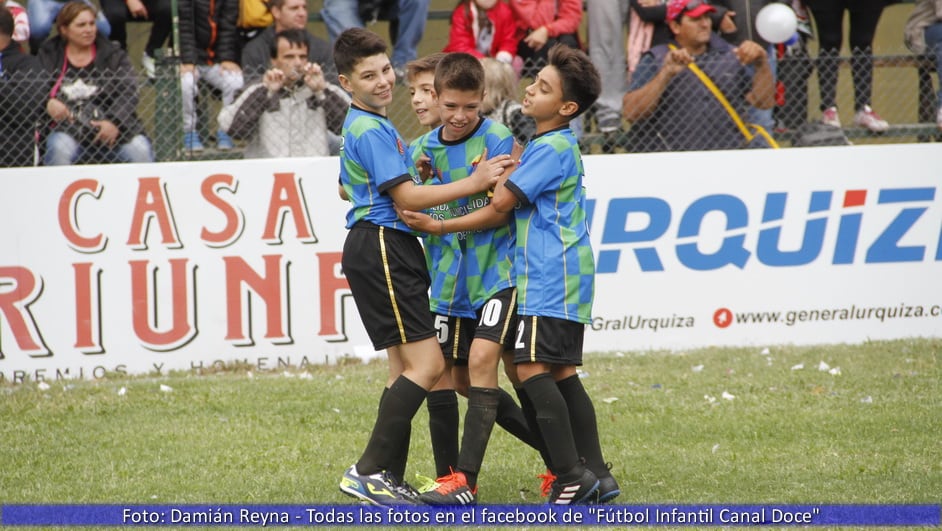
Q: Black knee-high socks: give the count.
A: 8